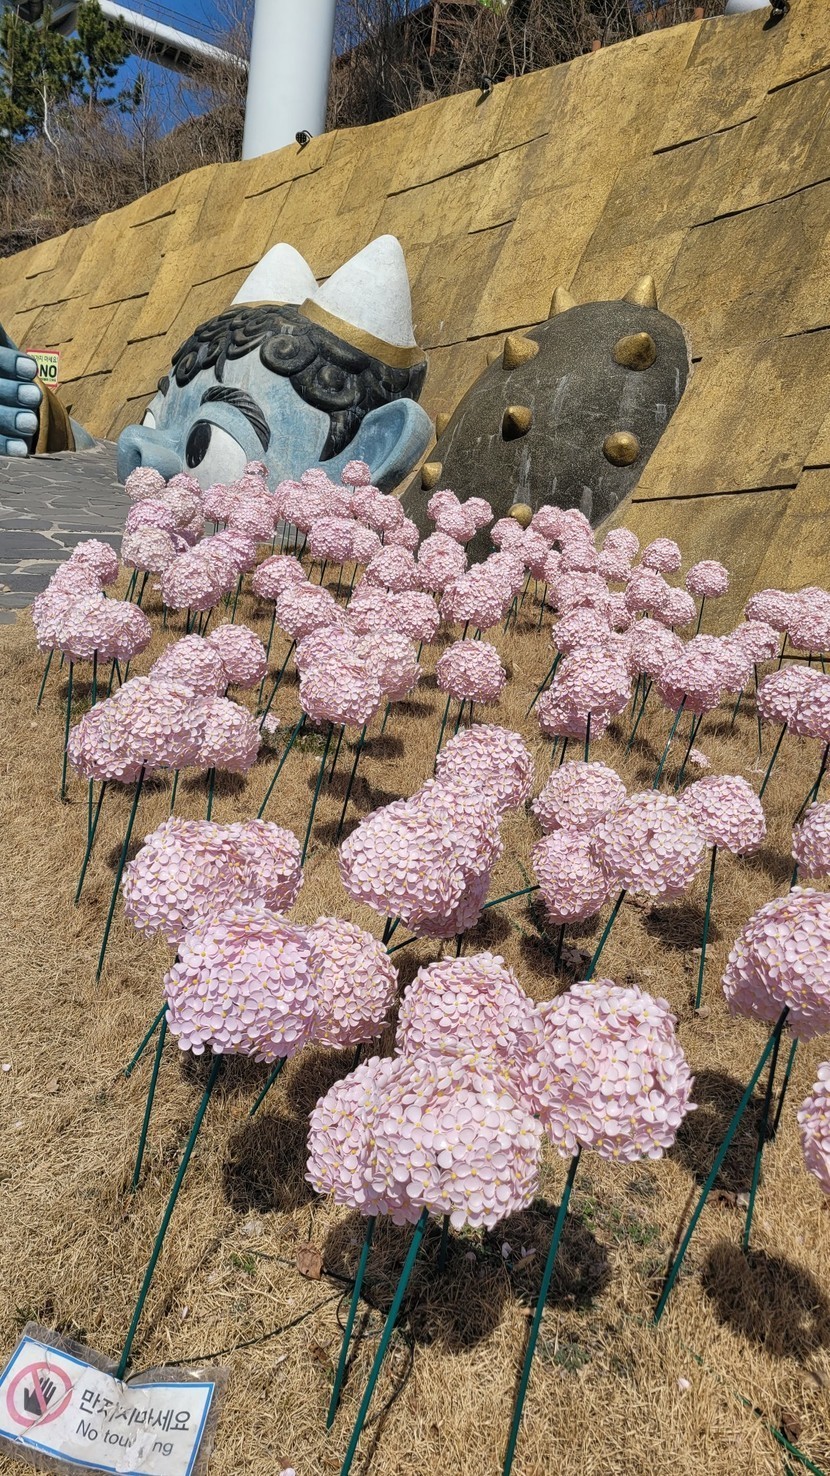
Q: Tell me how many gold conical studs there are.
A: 10